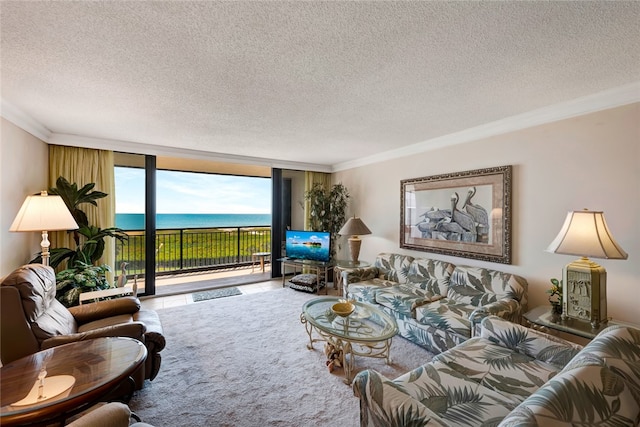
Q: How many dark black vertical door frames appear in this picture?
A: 2